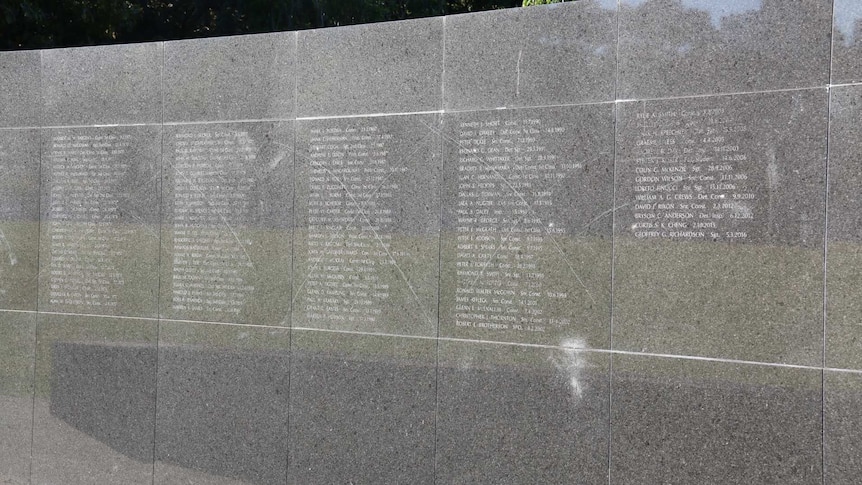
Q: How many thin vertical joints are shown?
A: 6